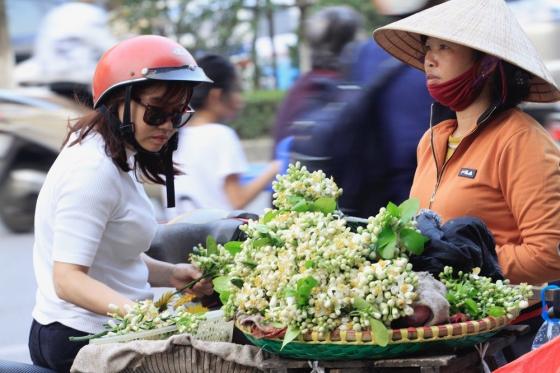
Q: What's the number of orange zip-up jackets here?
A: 1